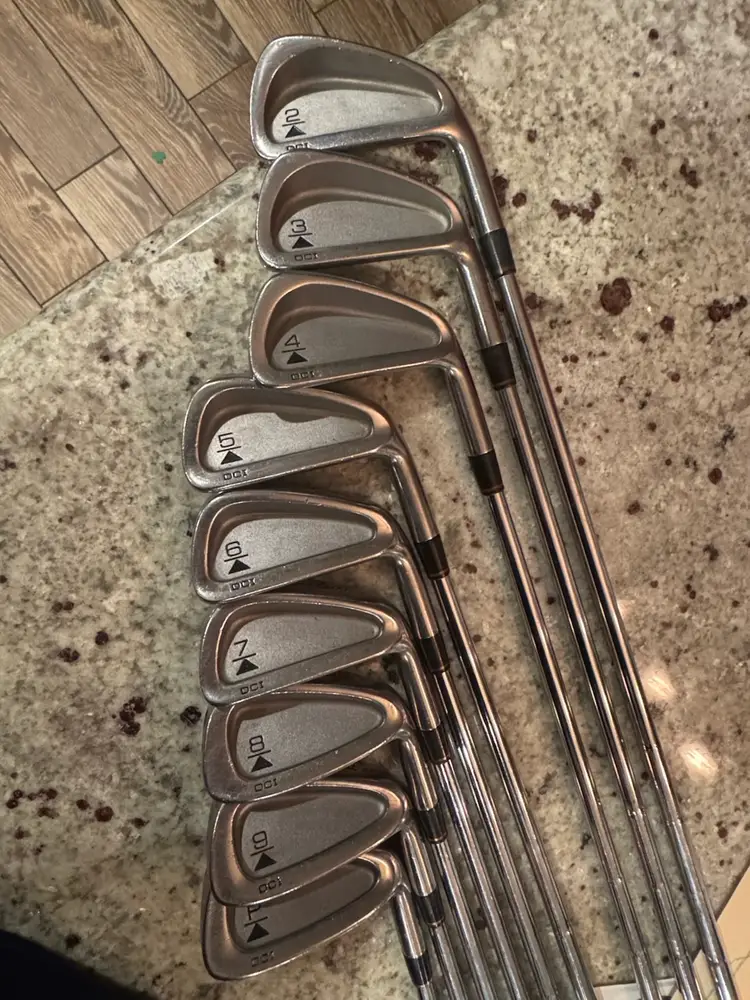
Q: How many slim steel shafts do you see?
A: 9